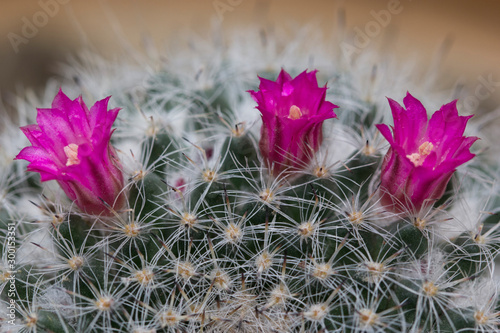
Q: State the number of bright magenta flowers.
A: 3